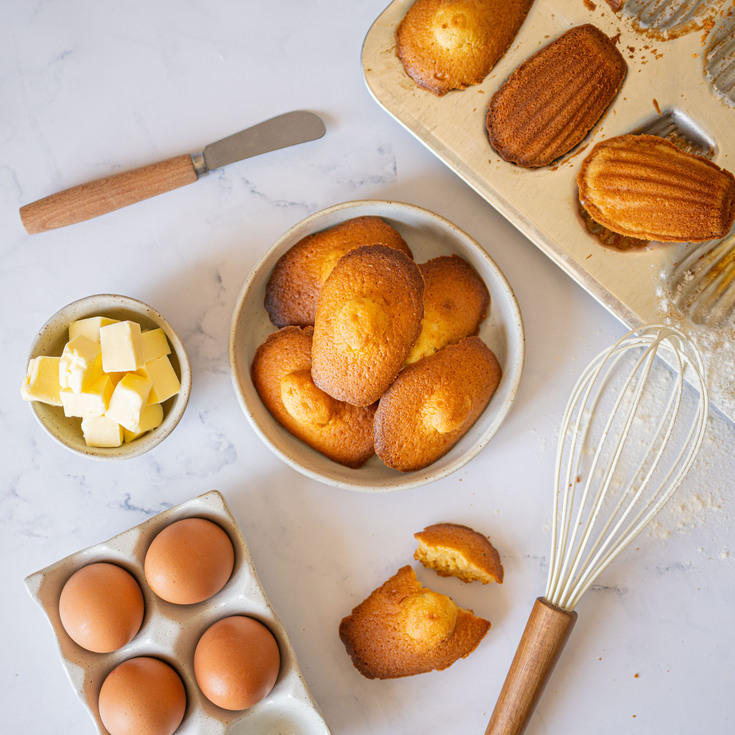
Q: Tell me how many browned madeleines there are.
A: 9